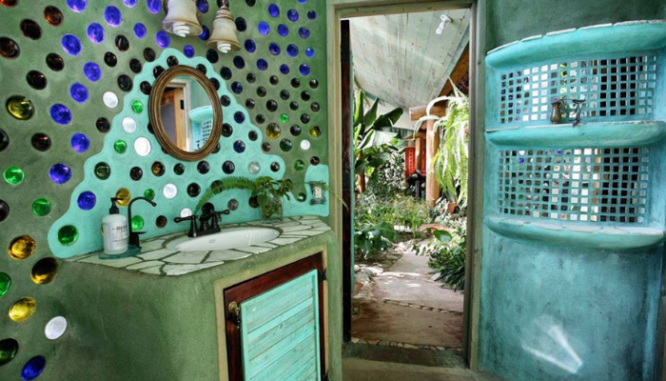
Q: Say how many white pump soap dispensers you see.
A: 1